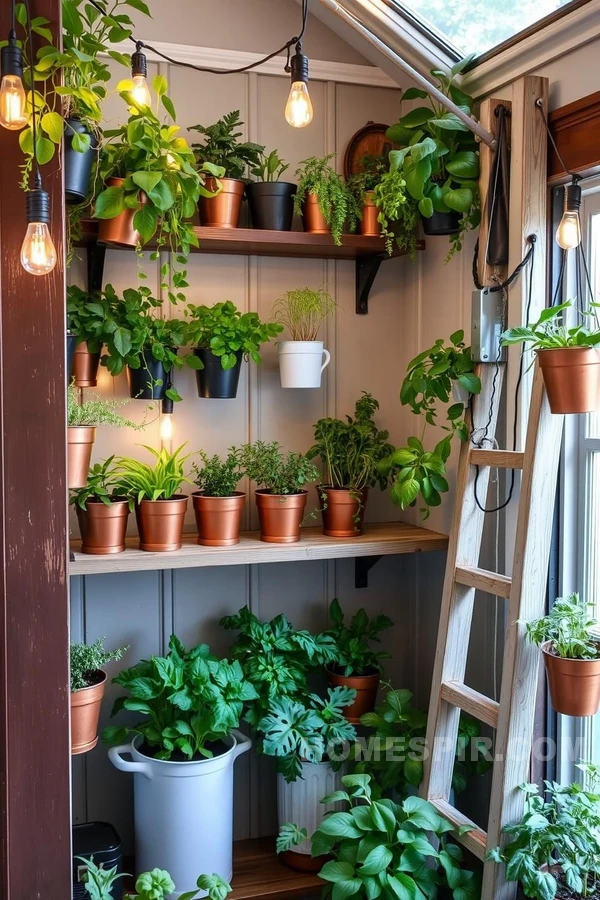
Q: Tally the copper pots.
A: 15